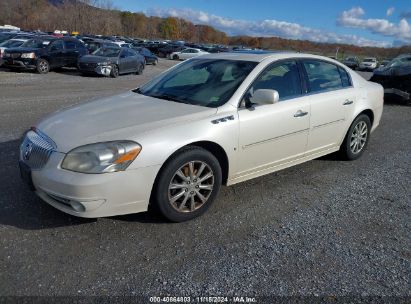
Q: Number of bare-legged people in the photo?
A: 0